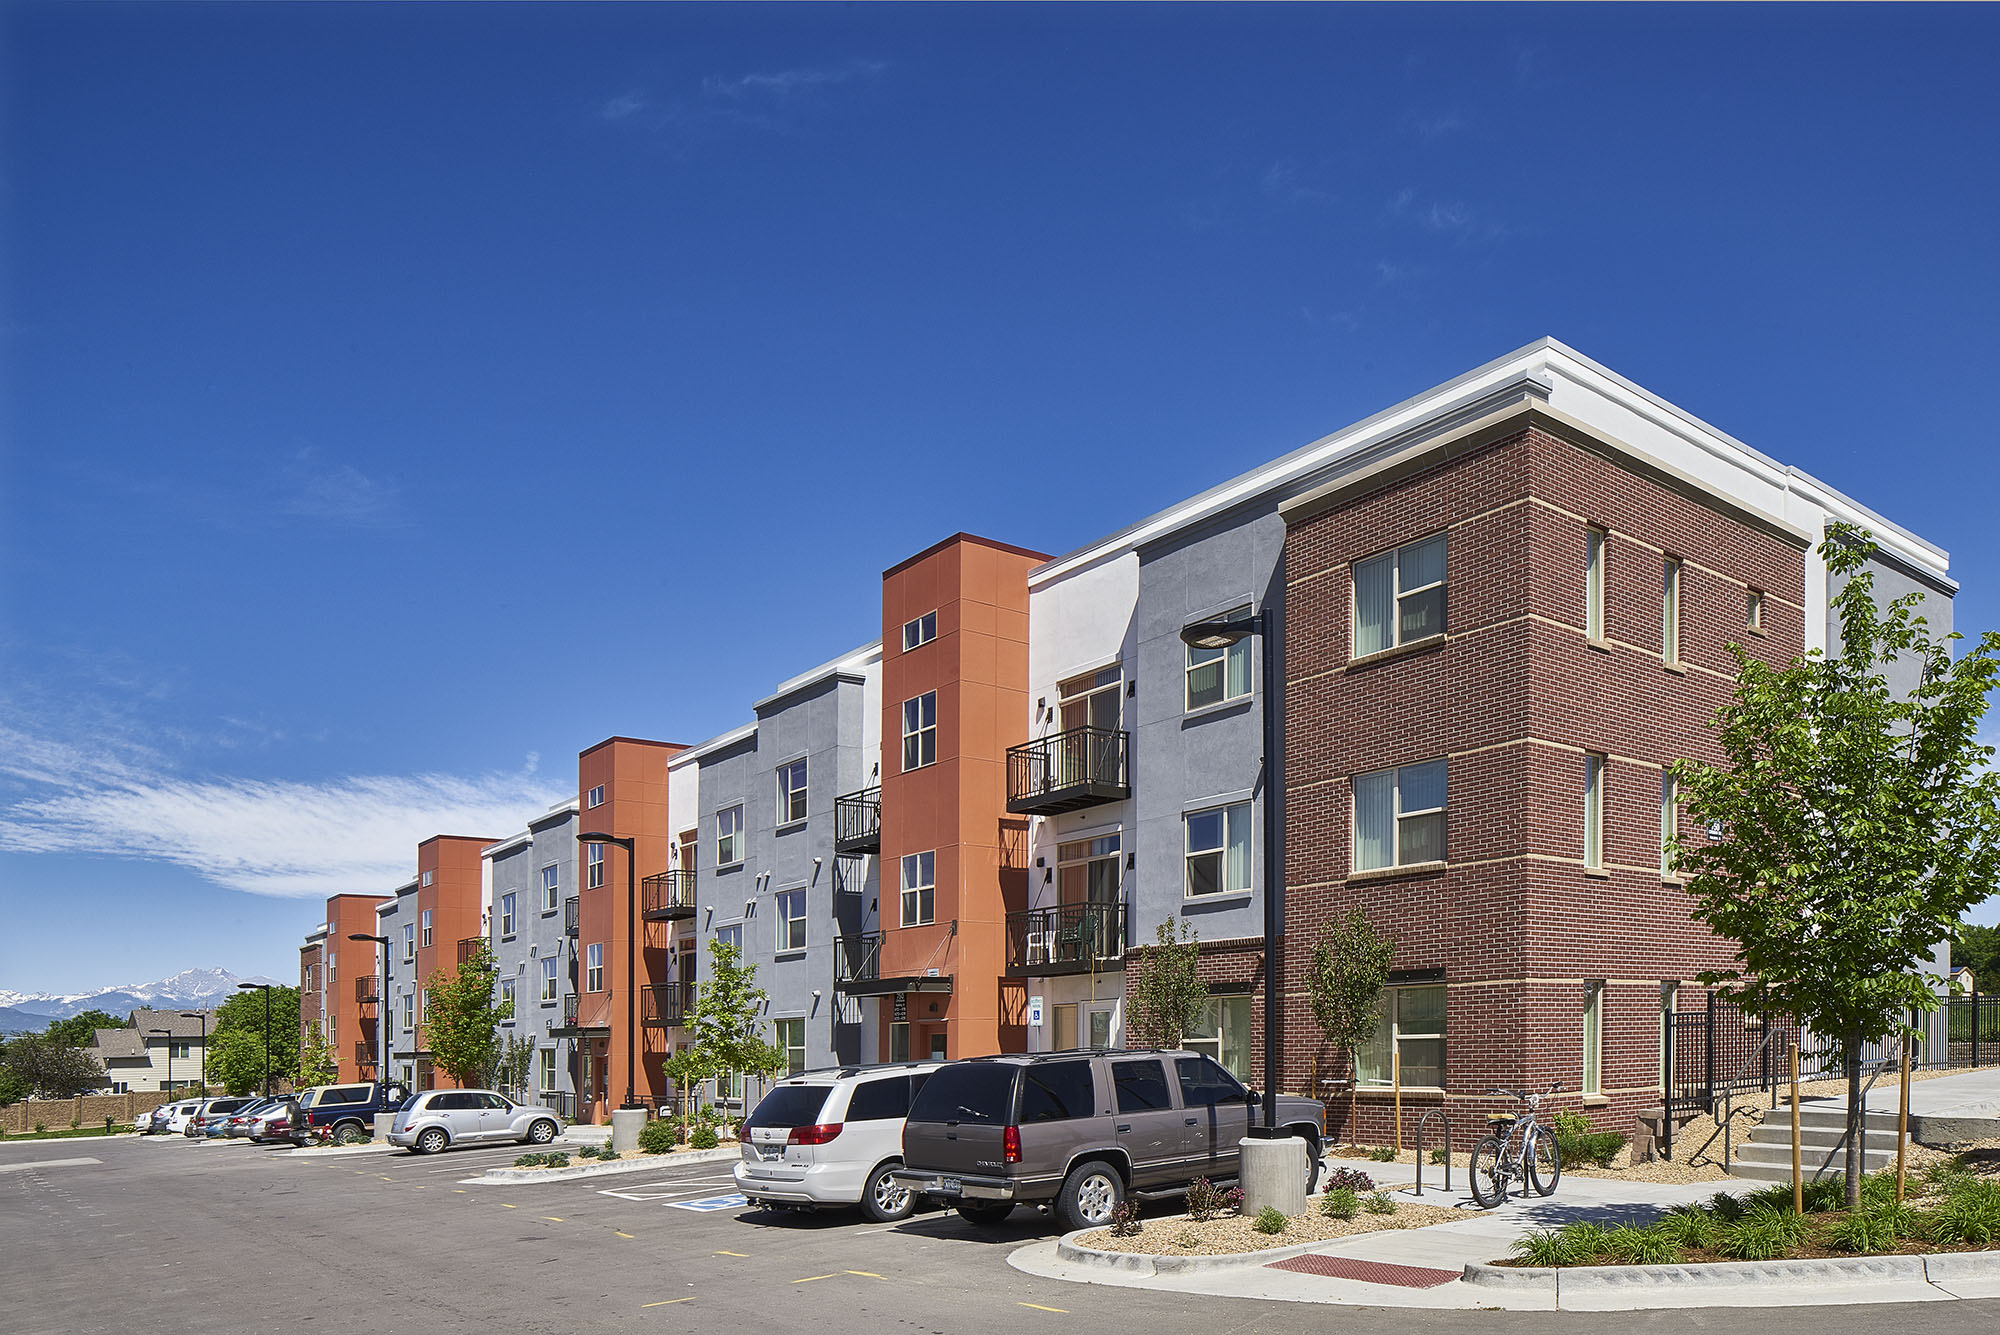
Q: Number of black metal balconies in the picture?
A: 11